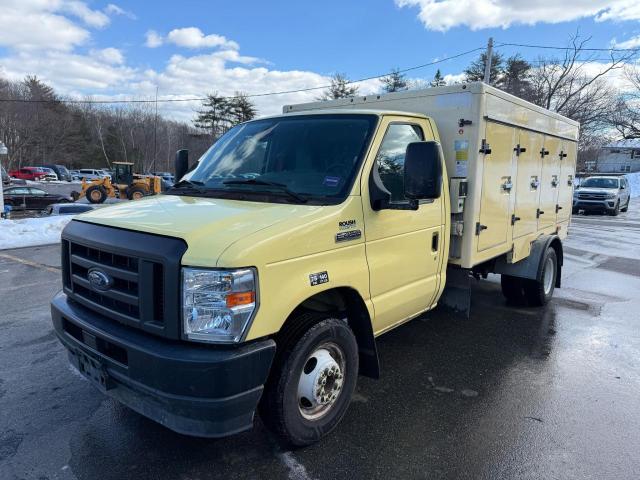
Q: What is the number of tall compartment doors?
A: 4